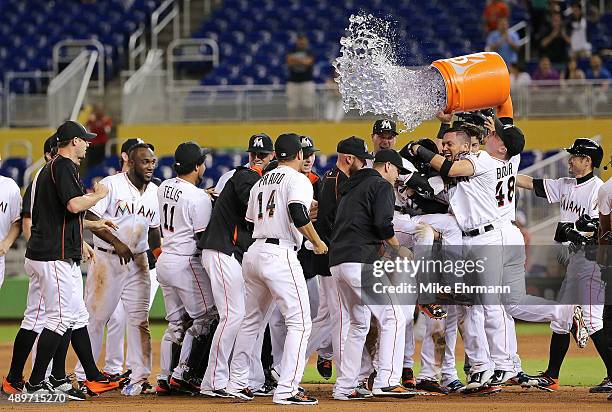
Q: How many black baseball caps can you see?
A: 11